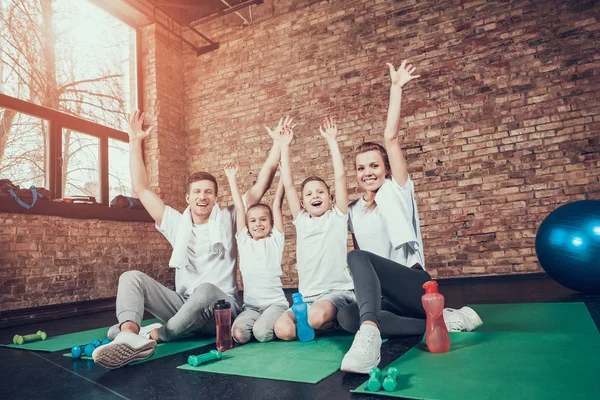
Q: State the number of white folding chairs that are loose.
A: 0